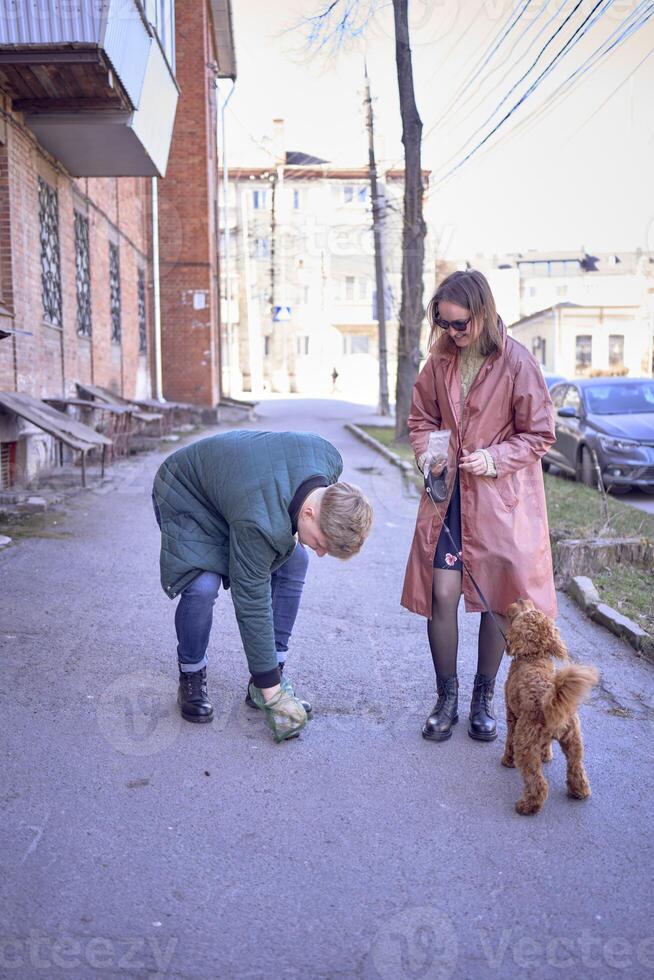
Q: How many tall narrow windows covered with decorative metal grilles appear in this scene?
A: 4